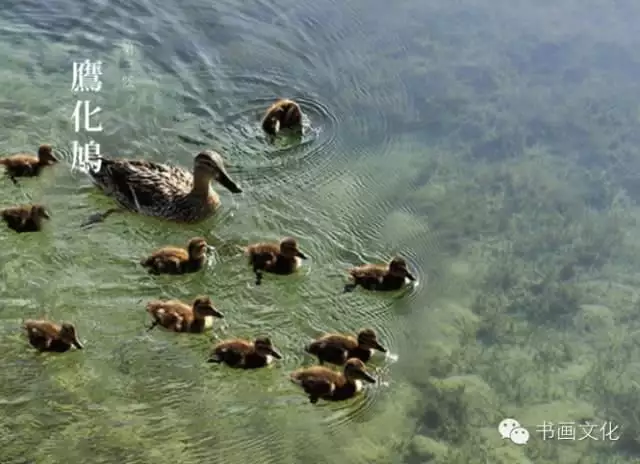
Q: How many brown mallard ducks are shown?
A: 12